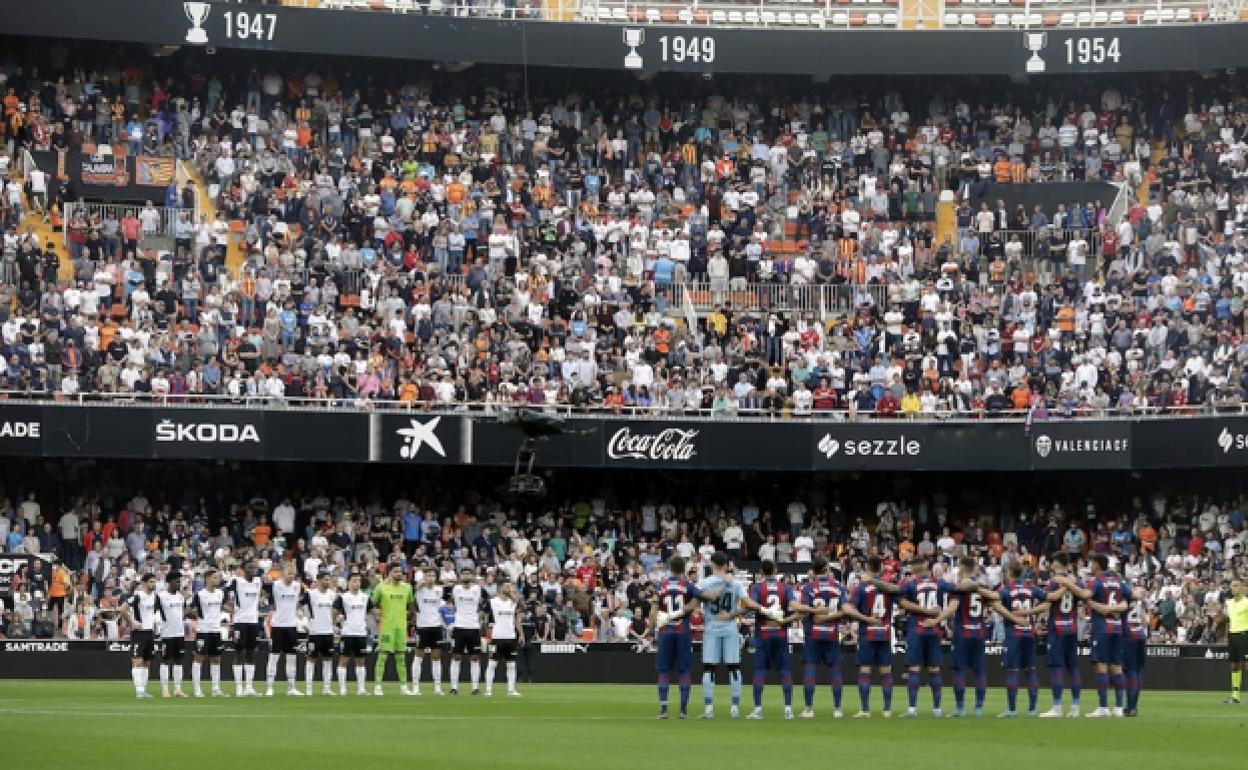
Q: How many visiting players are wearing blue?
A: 11